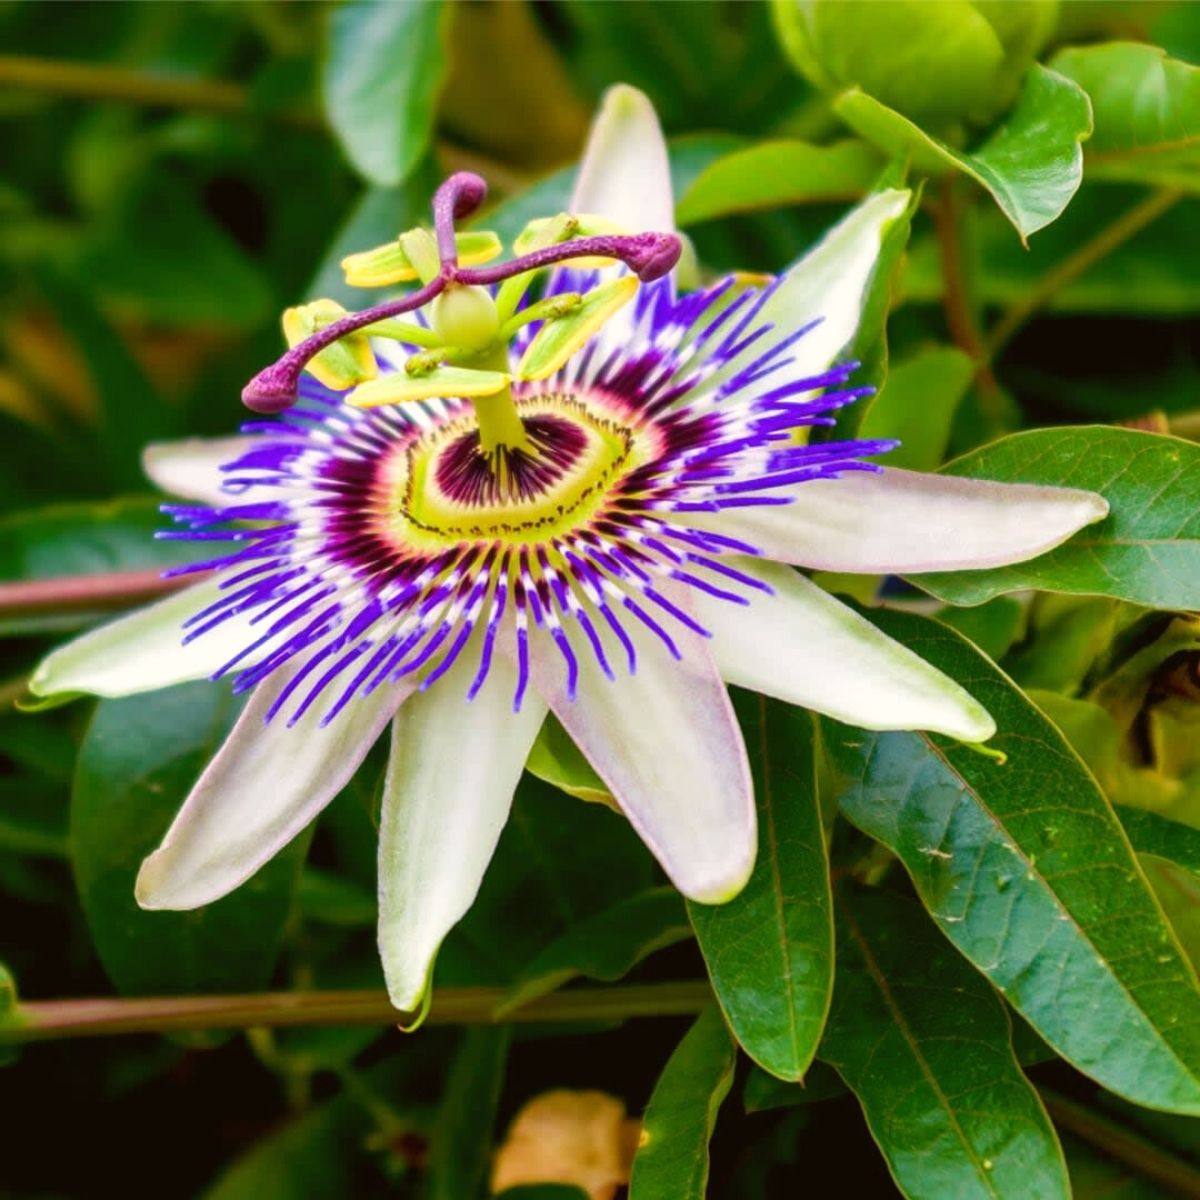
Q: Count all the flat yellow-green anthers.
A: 5